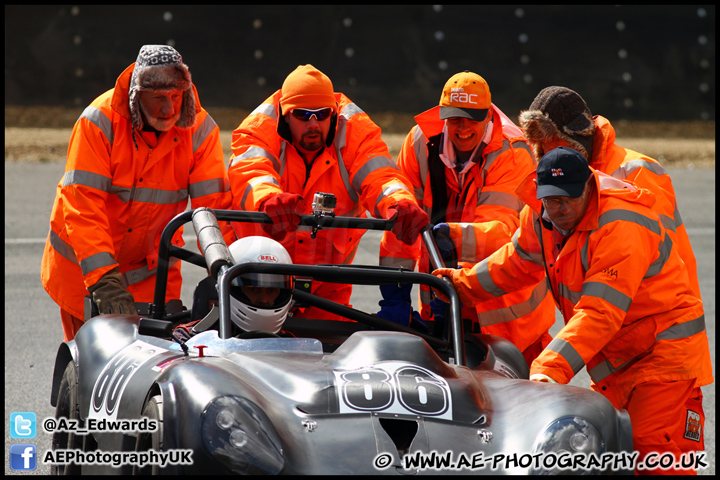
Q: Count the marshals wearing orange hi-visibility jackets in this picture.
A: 5